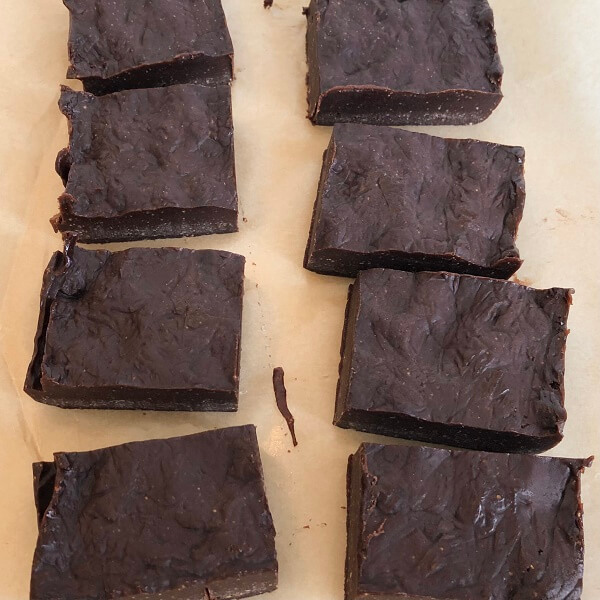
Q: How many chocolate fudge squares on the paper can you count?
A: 8